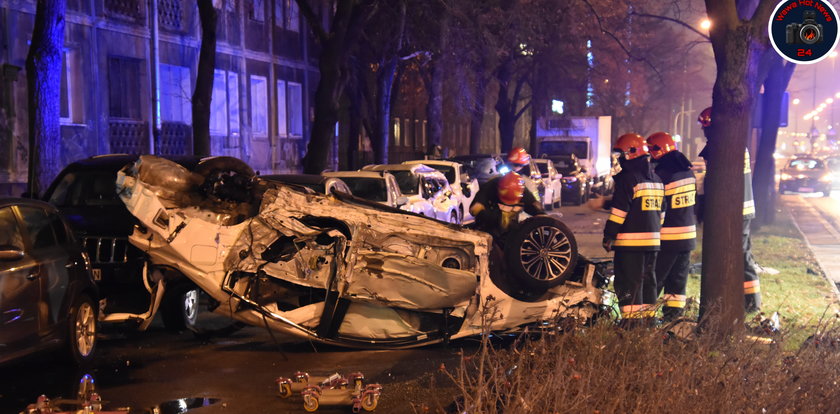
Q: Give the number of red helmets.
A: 5